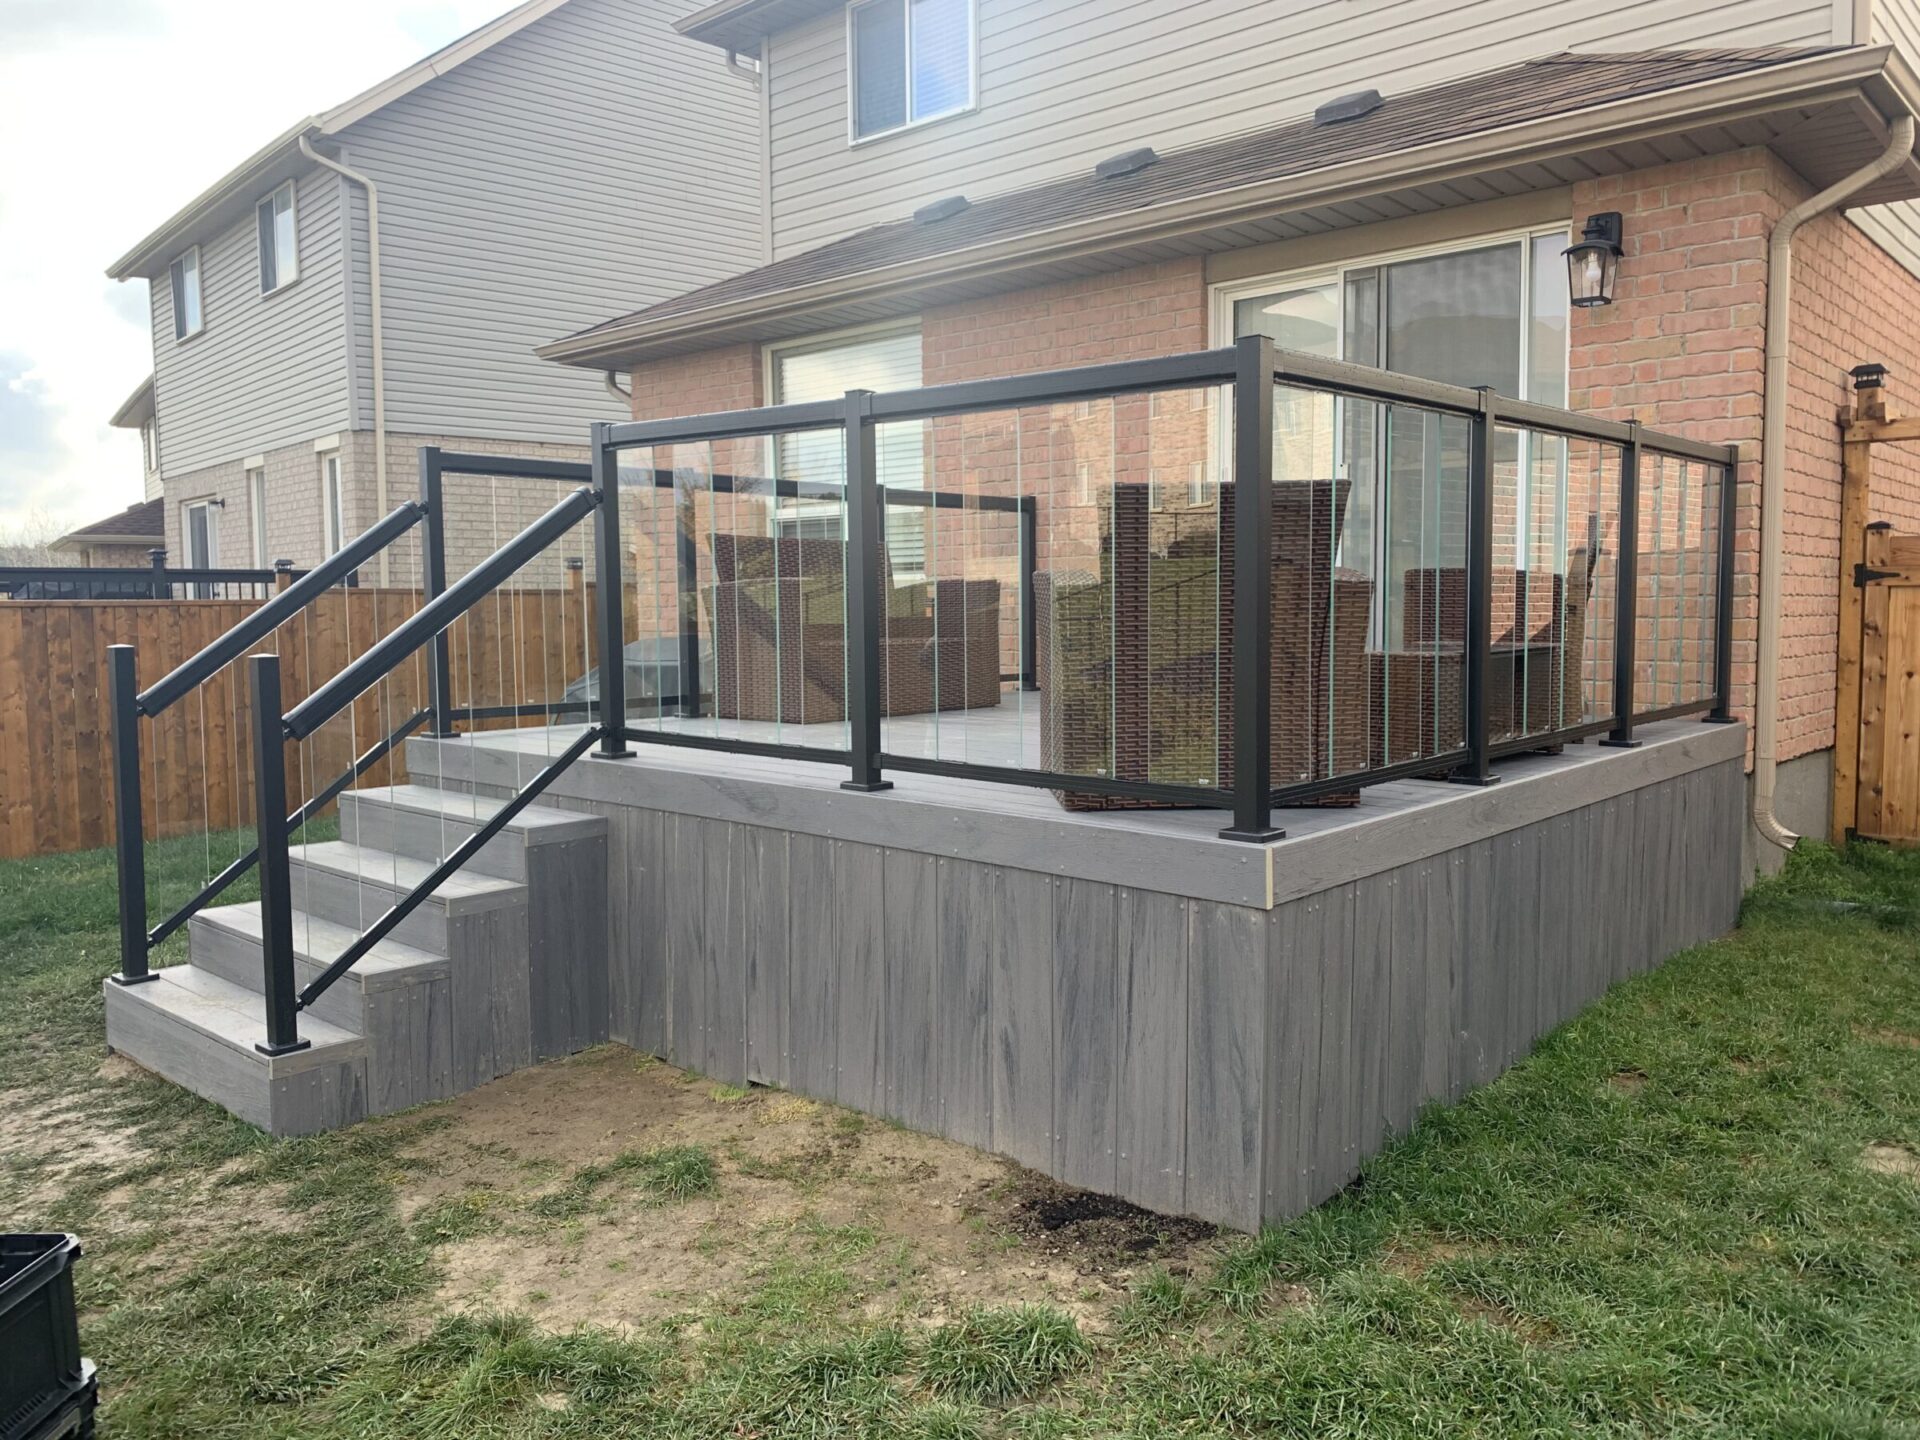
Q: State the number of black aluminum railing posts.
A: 12